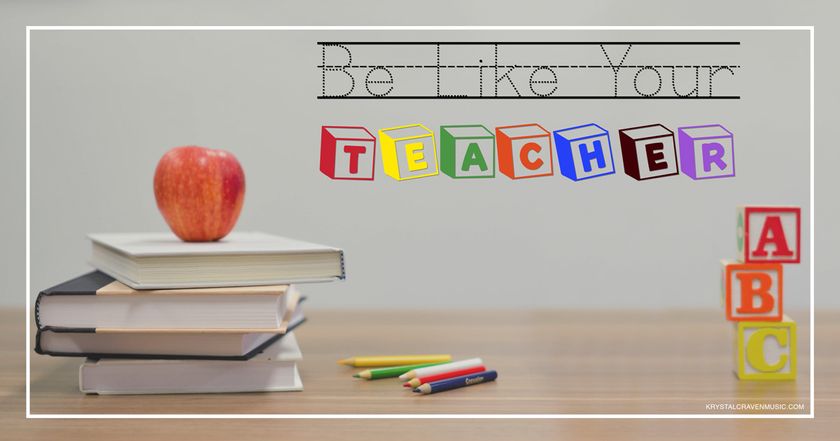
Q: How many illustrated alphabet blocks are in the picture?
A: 7